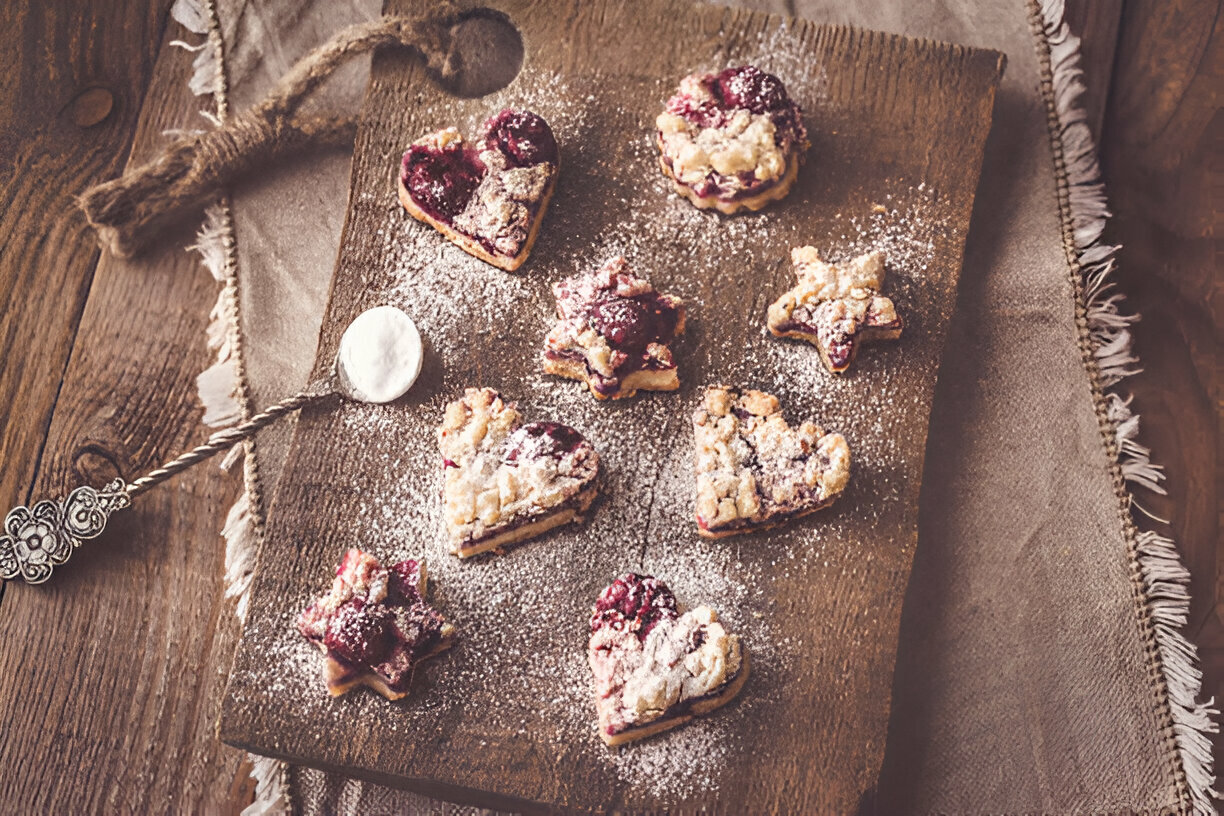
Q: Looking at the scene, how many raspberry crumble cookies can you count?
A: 8